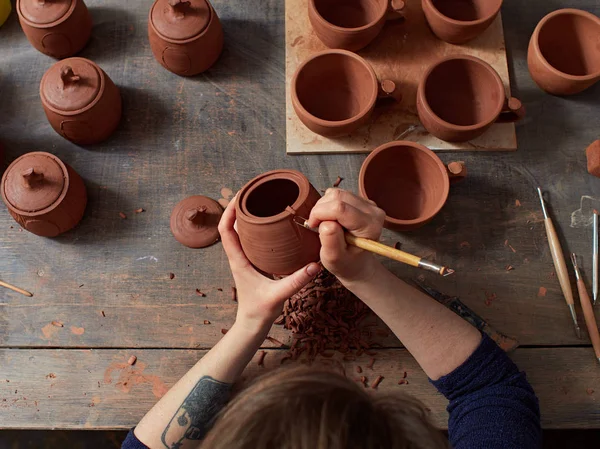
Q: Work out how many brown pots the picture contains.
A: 11